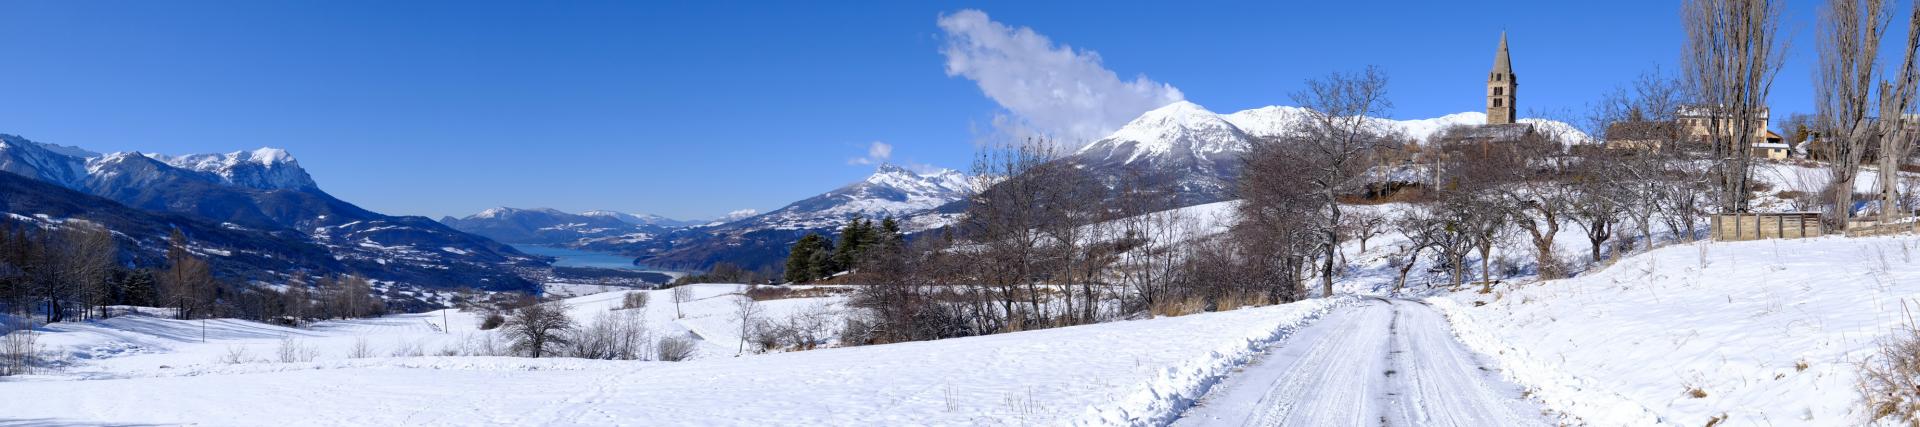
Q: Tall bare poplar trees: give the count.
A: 3